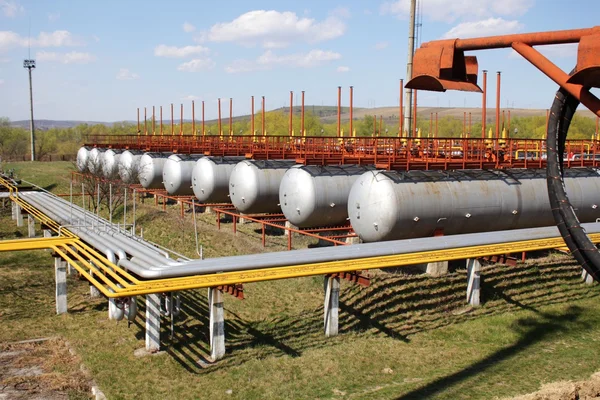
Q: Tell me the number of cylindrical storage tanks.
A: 10